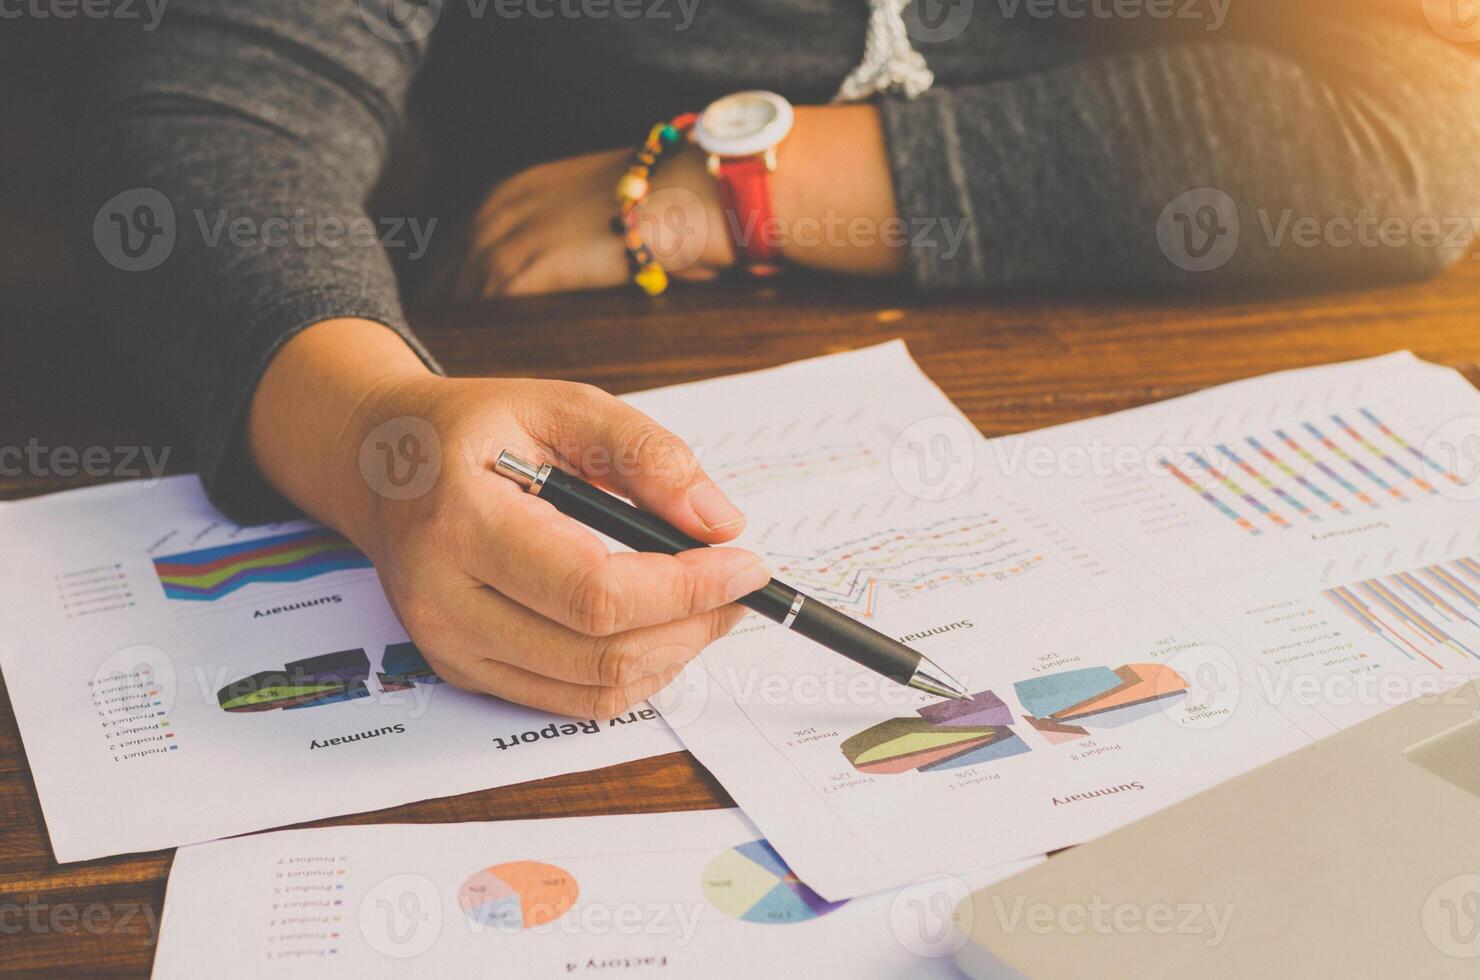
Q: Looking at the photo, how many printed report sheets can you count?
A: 4